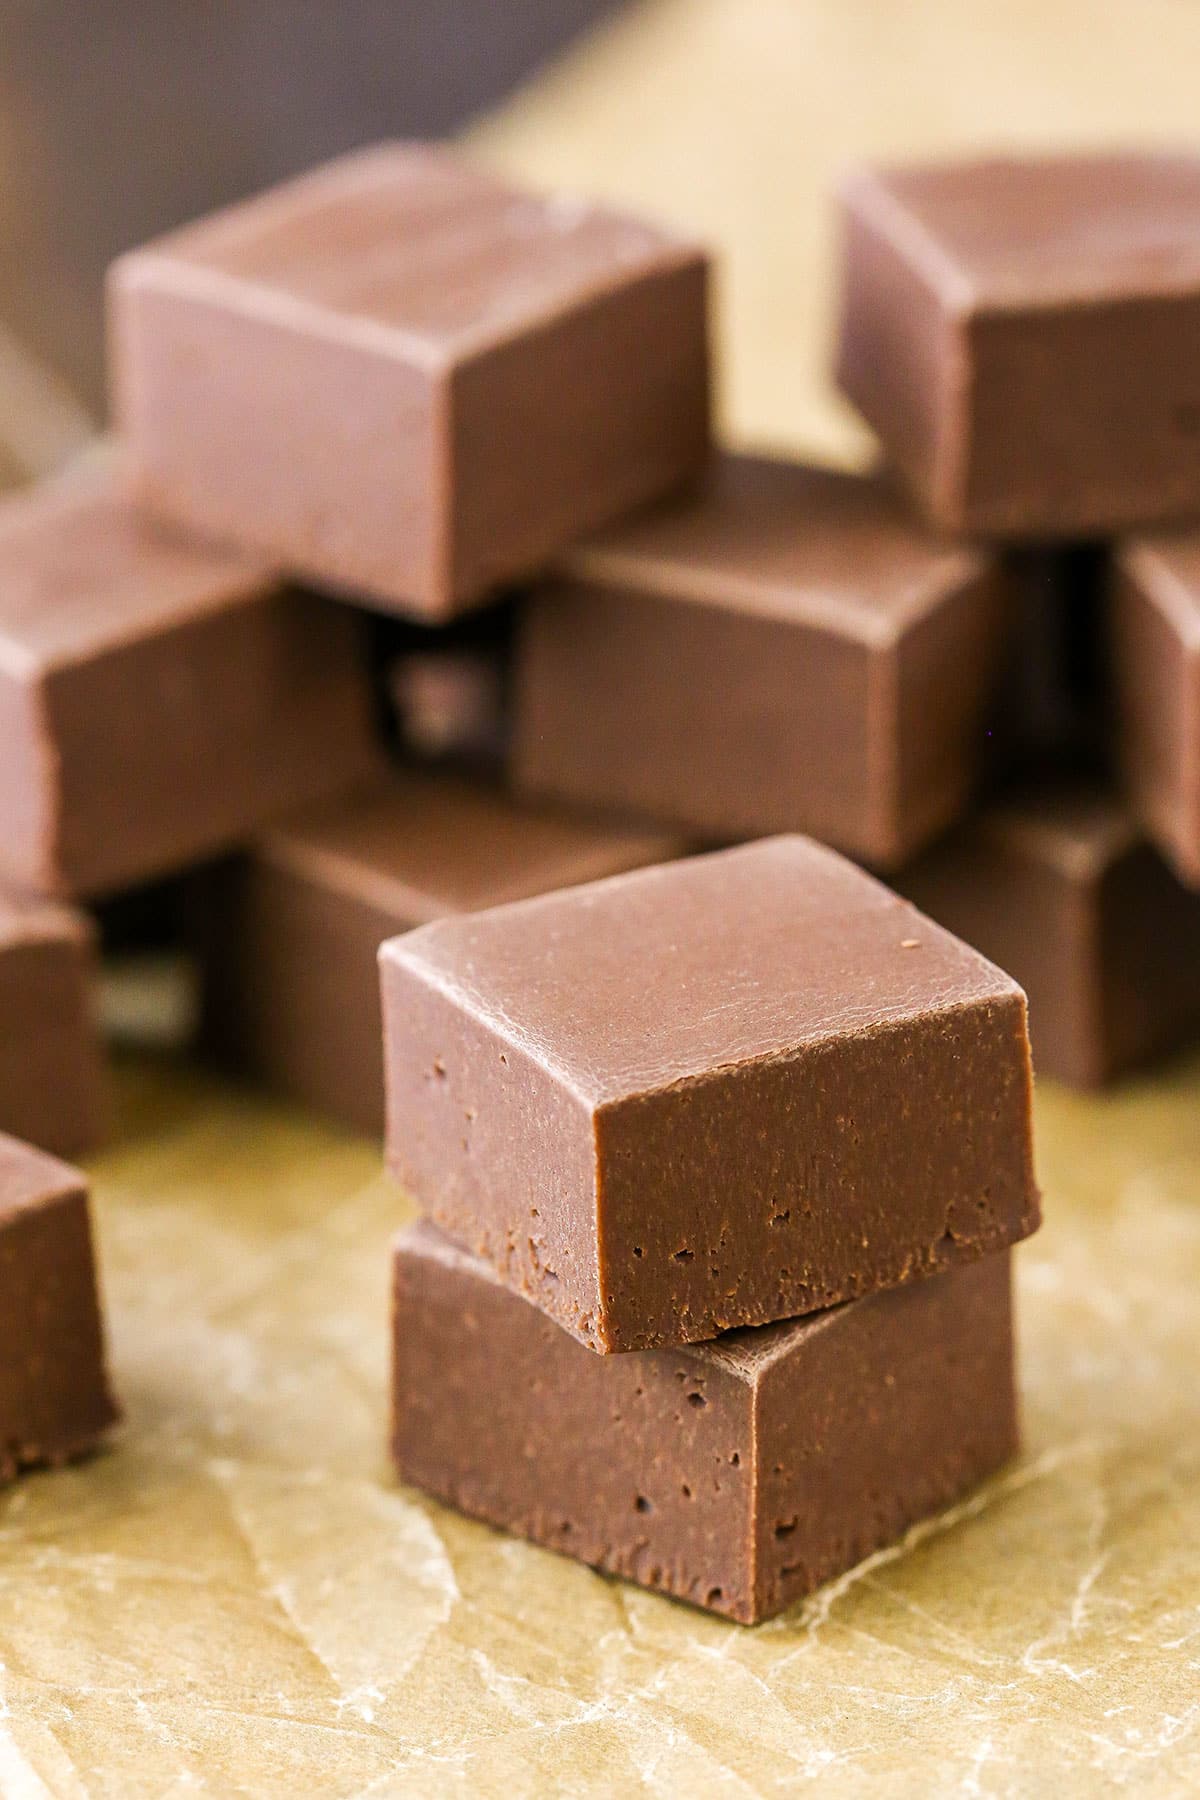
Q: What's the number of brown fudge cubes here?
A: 11